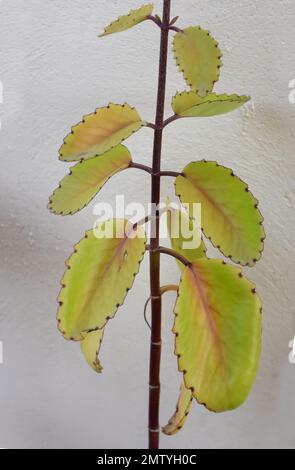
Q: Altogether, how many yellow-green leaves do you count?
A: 11